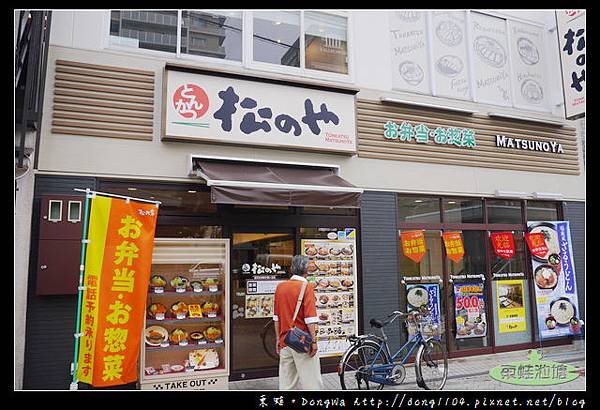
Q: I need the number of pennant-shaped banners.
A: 4